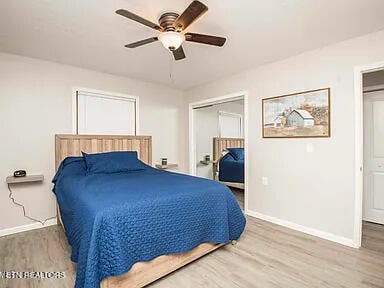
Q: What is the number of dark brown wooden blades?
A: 5